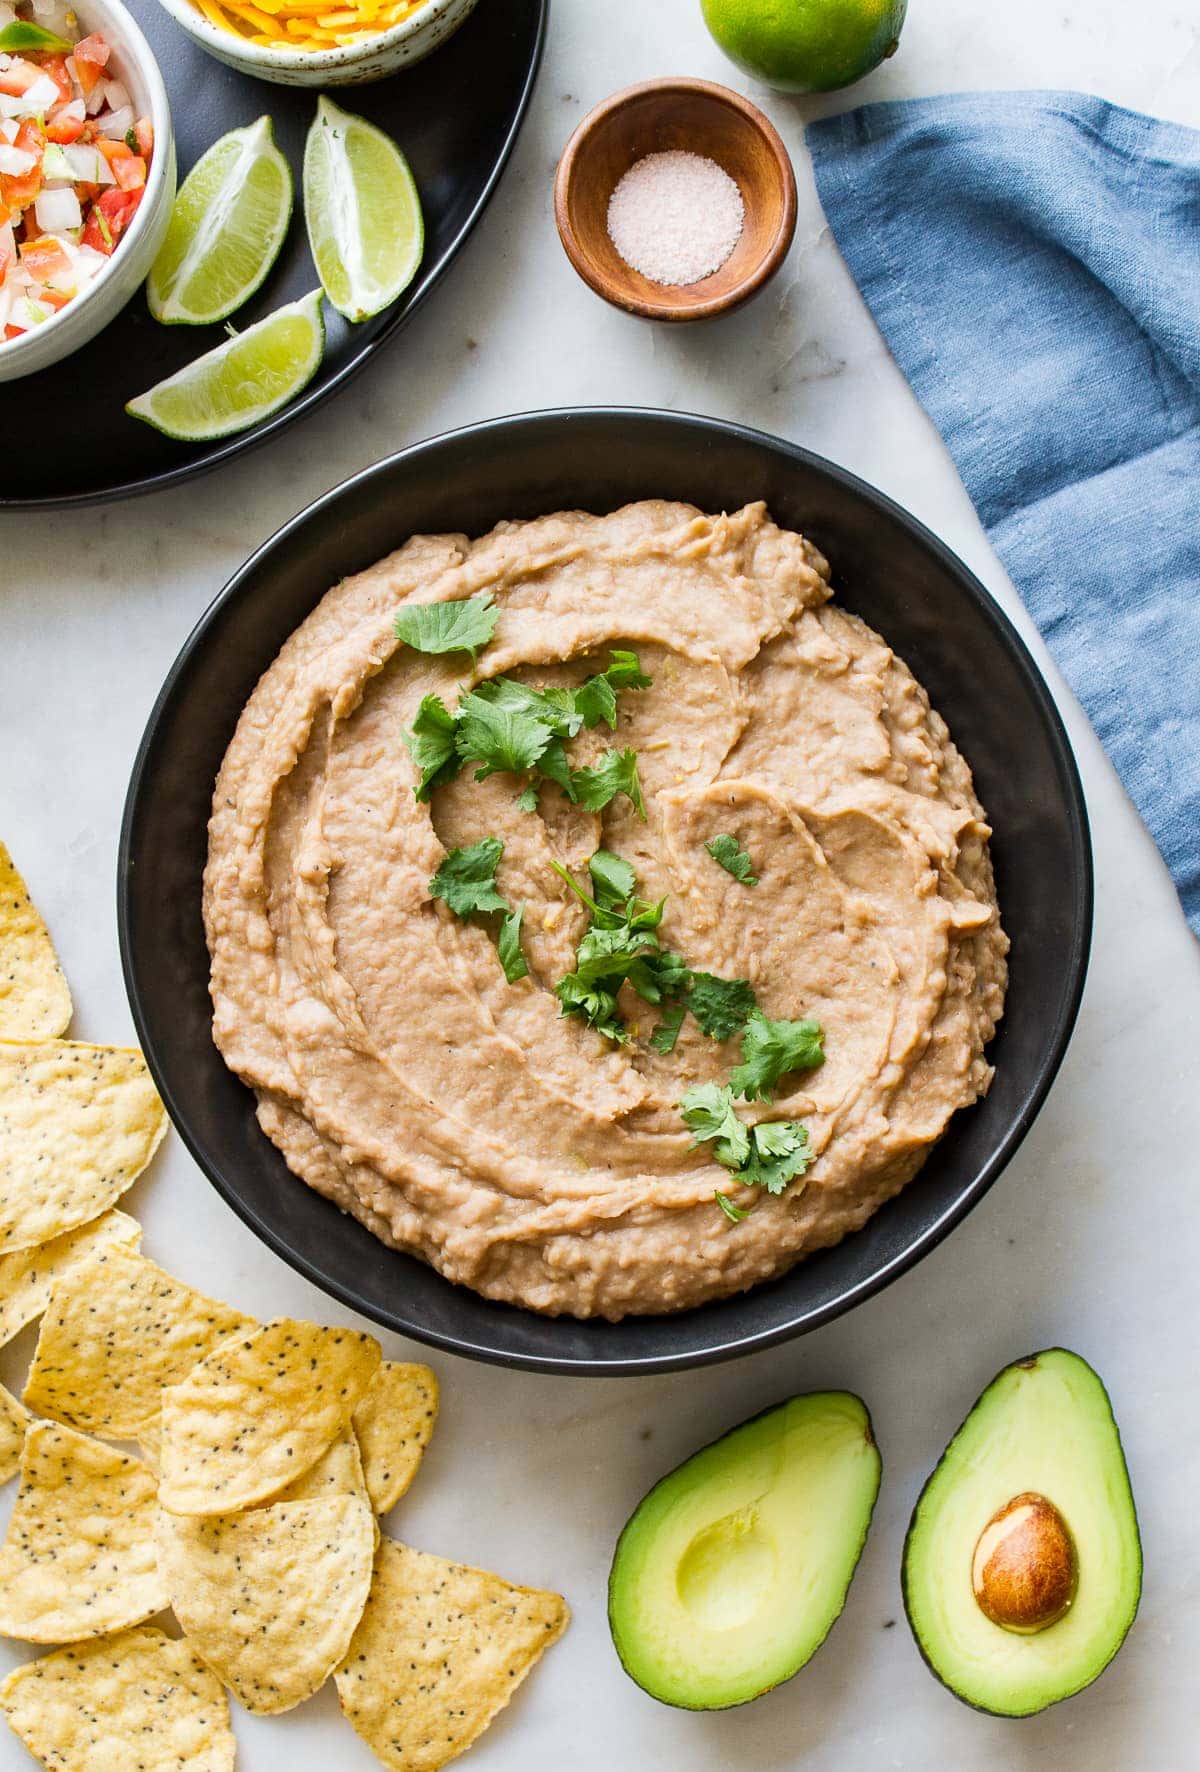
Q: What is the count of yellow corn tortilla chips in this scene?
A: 12